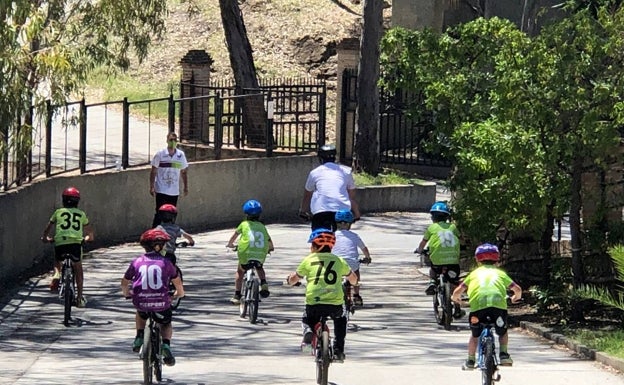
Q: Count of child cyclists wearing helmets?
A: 8